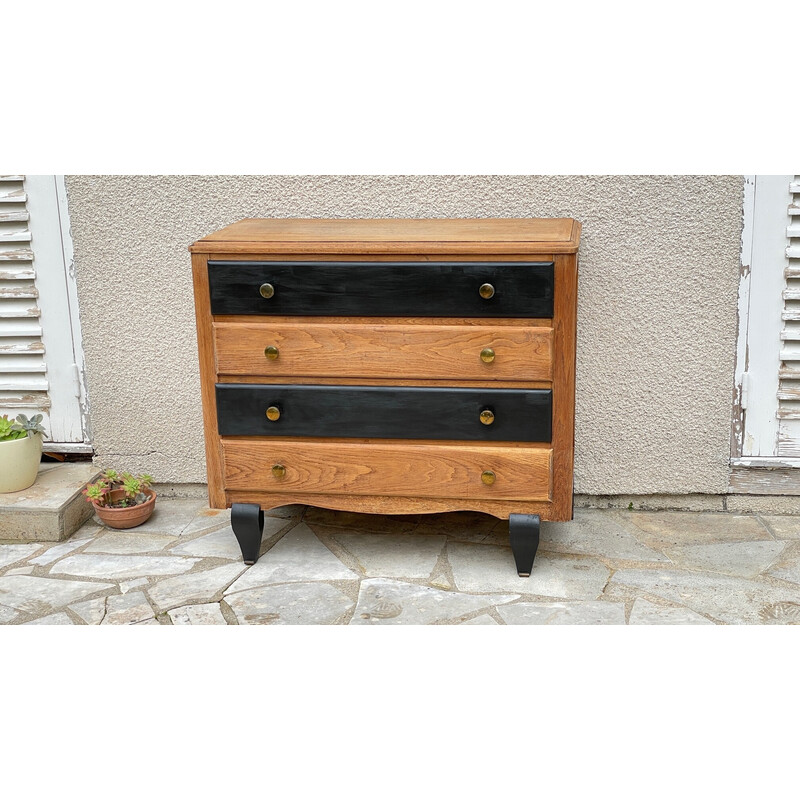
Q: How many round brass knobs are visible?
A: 8